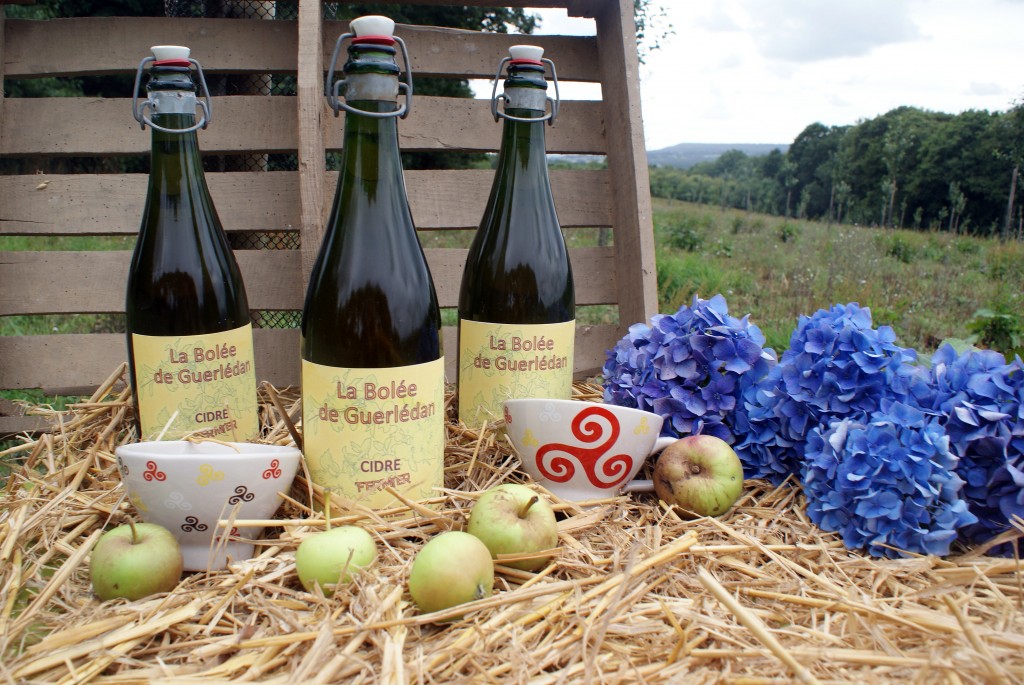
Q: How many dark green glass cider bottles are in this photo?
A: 3